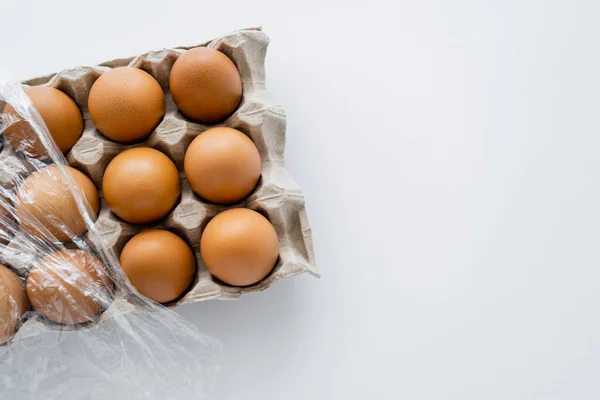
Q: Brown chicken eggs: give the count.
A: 11